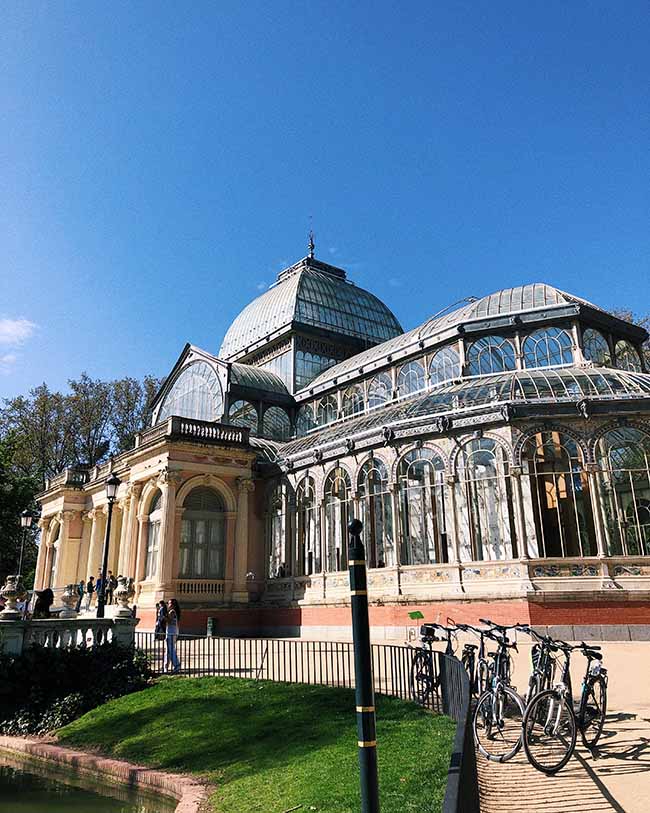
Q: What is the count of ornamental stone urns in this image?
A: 3